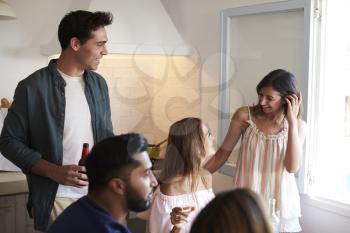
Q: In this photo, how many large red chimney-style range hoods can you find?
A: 0